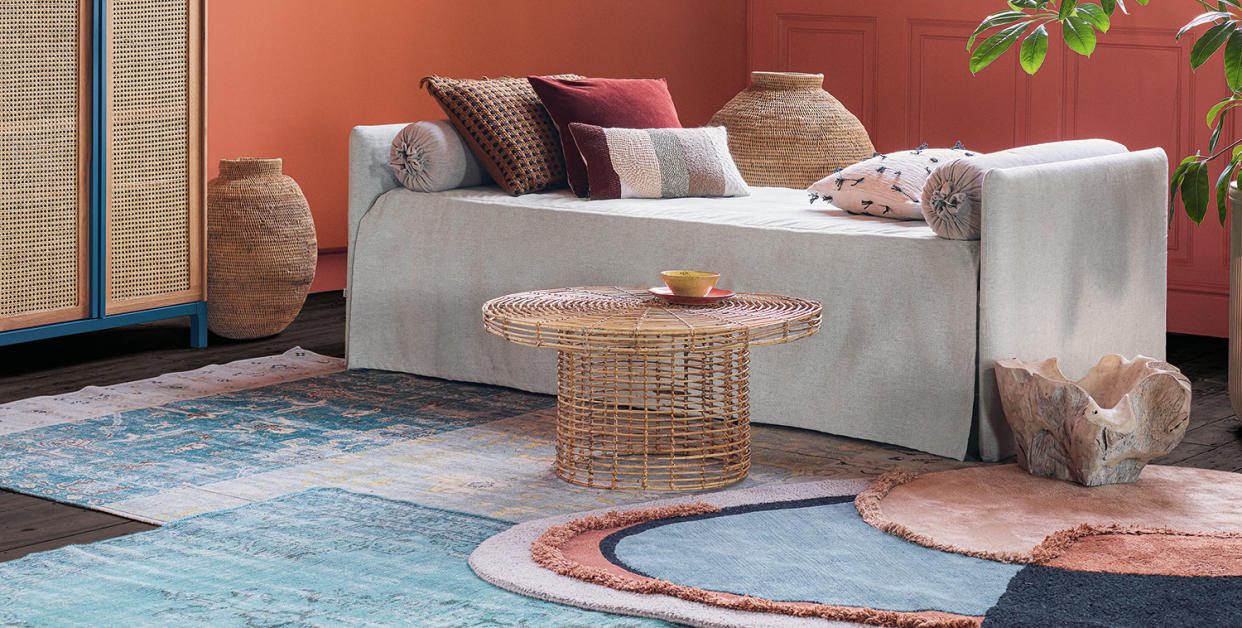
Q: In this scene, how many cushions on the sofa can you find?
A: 6